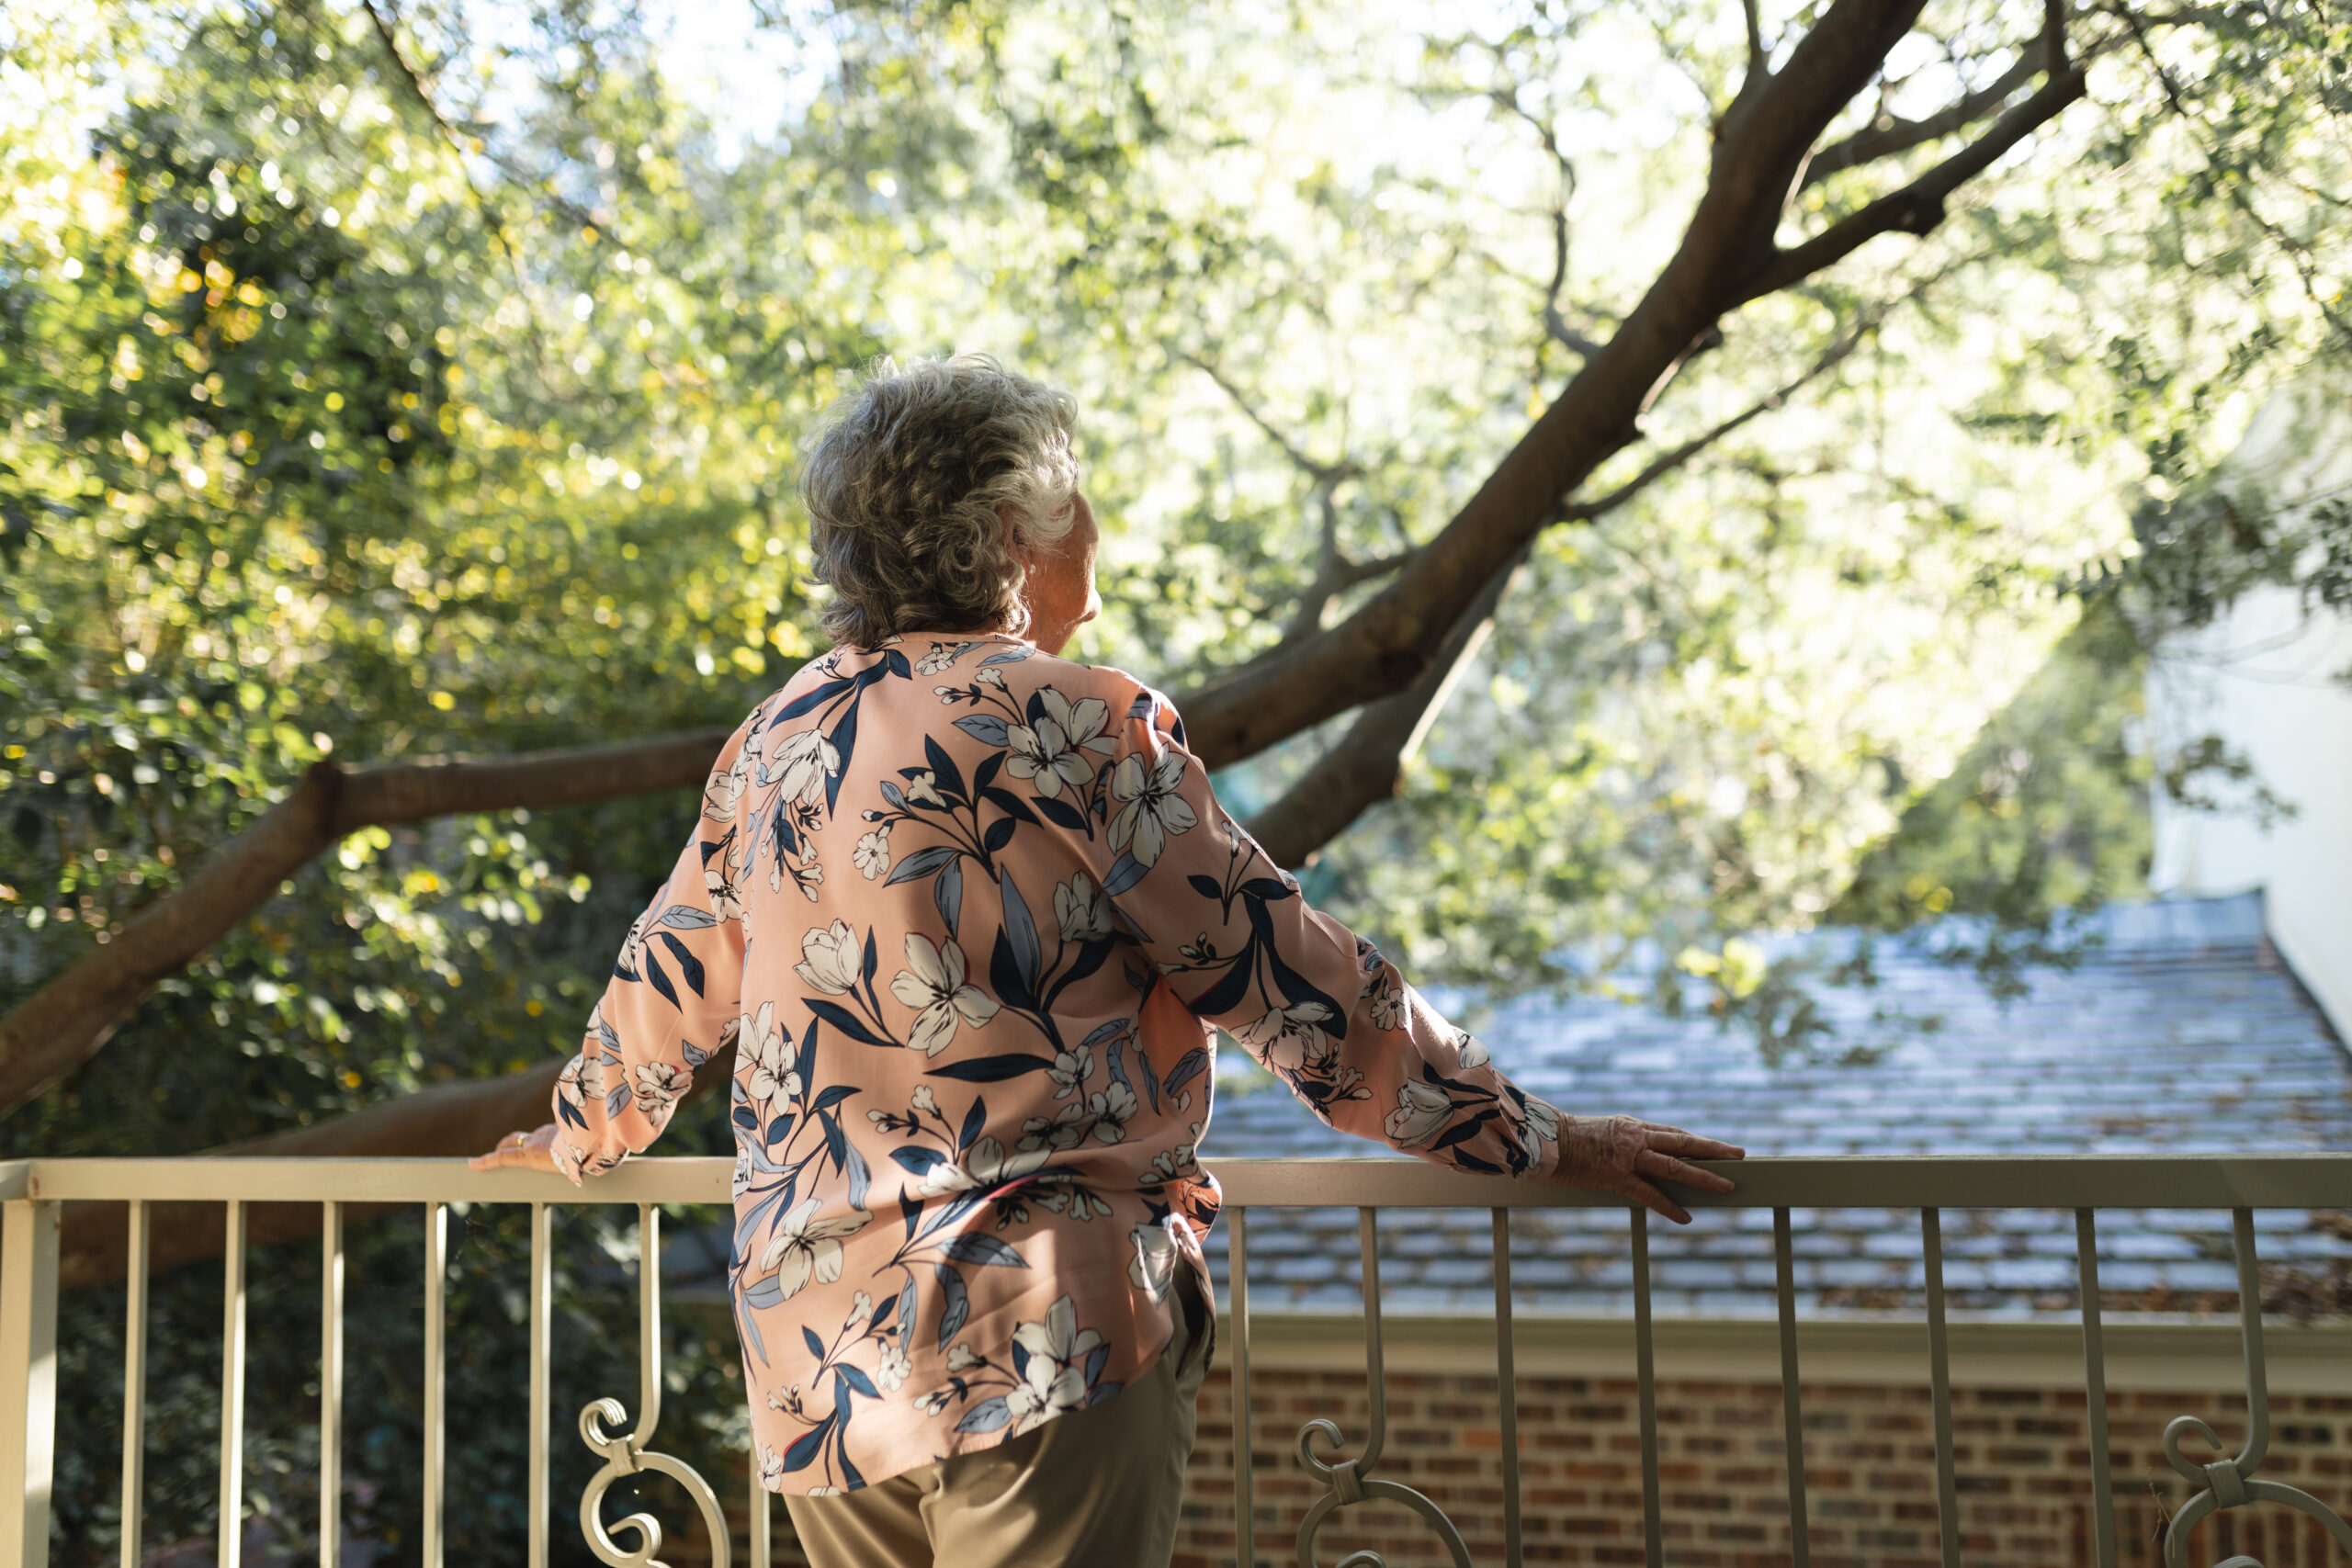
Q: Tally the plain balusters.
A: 12